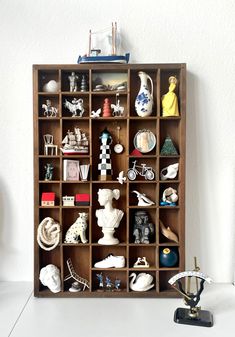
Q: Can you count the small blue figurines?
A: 3